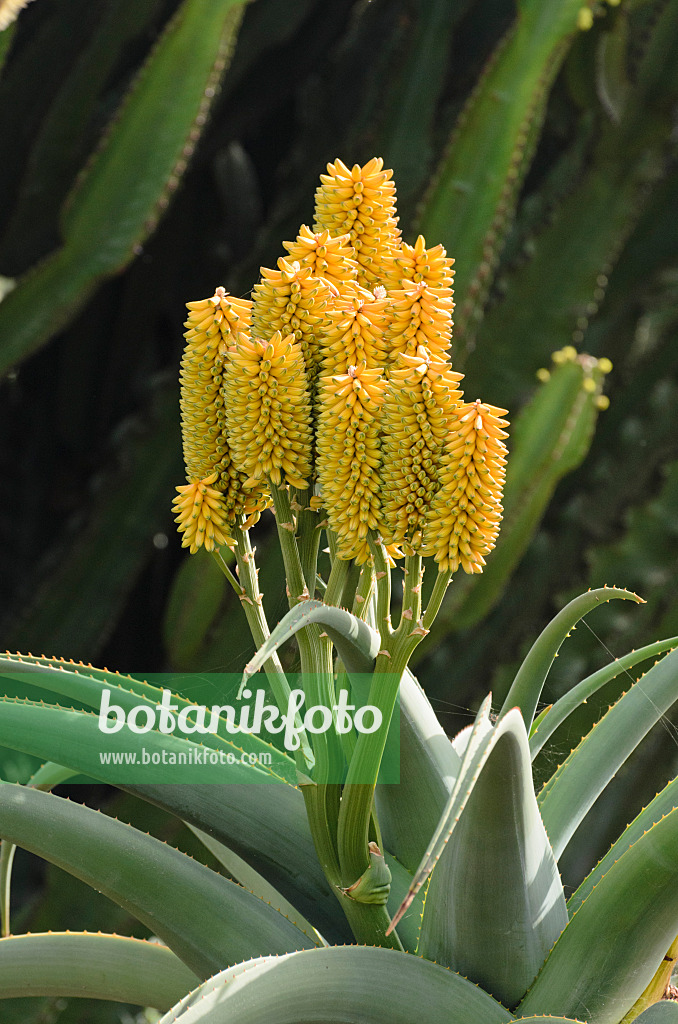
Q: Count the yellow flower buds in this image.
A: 12